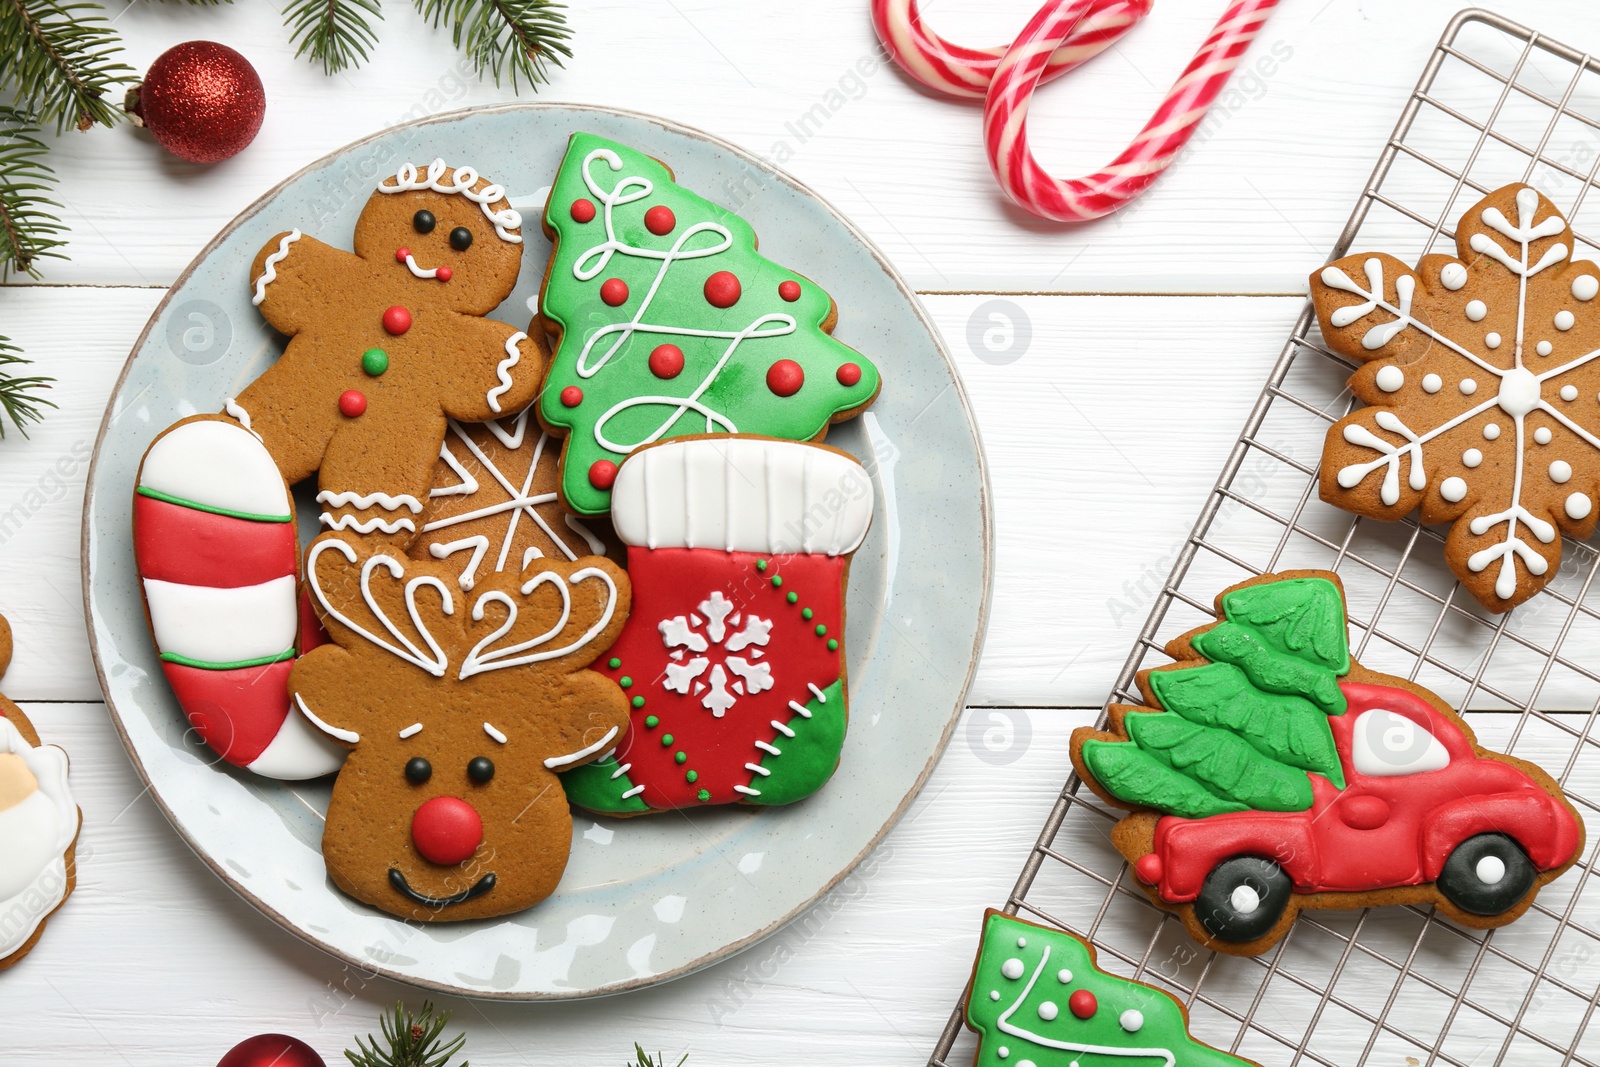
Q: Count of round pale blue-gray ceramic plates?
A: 1